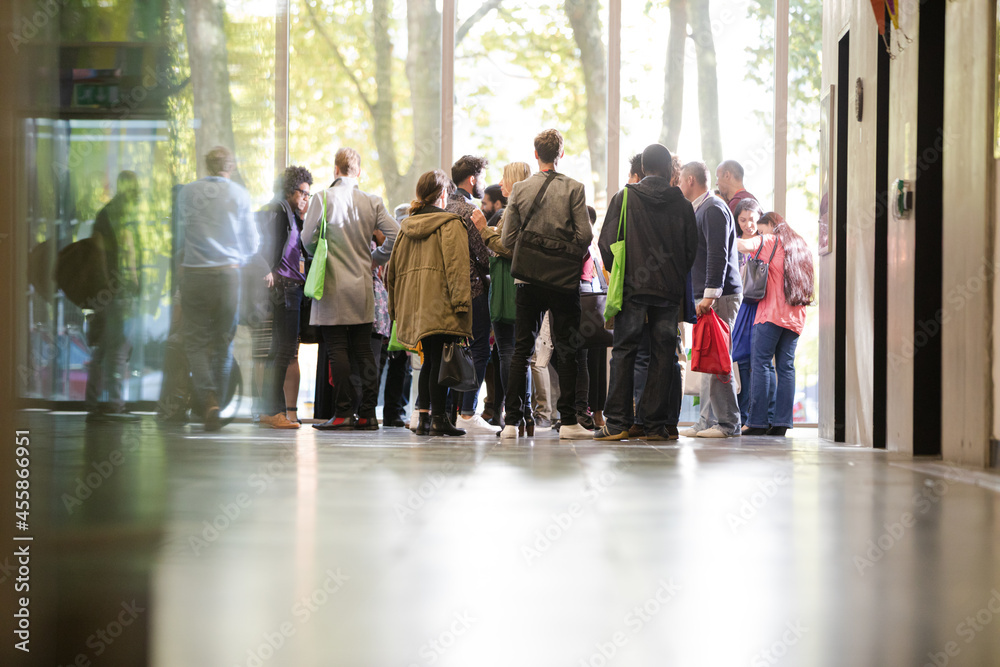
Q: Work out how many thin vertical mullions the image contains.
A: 4